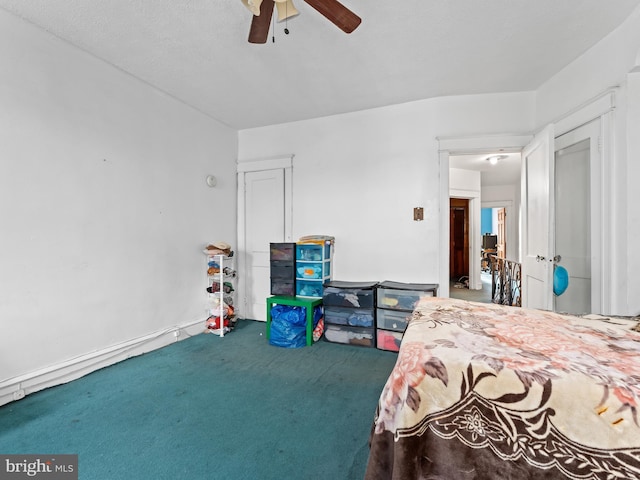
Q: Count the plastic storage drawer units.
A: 4